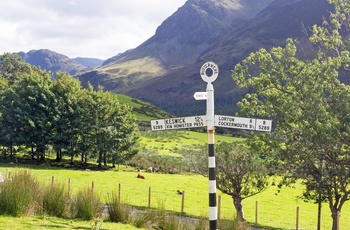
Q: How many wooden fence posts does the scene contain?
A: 12